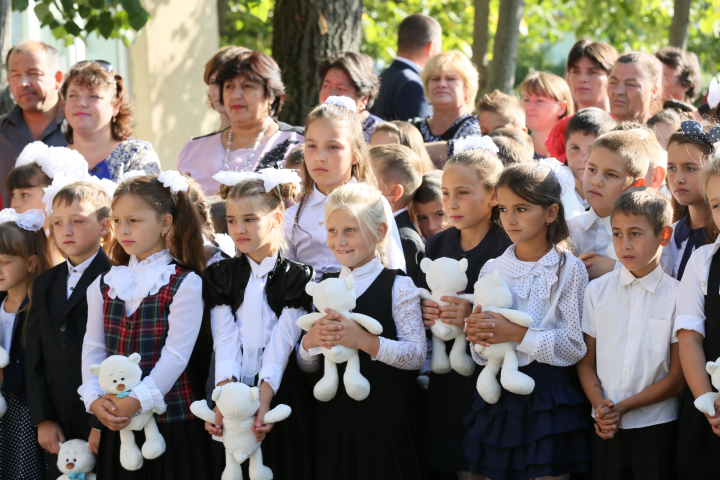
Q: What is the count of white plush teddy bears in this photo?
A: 8